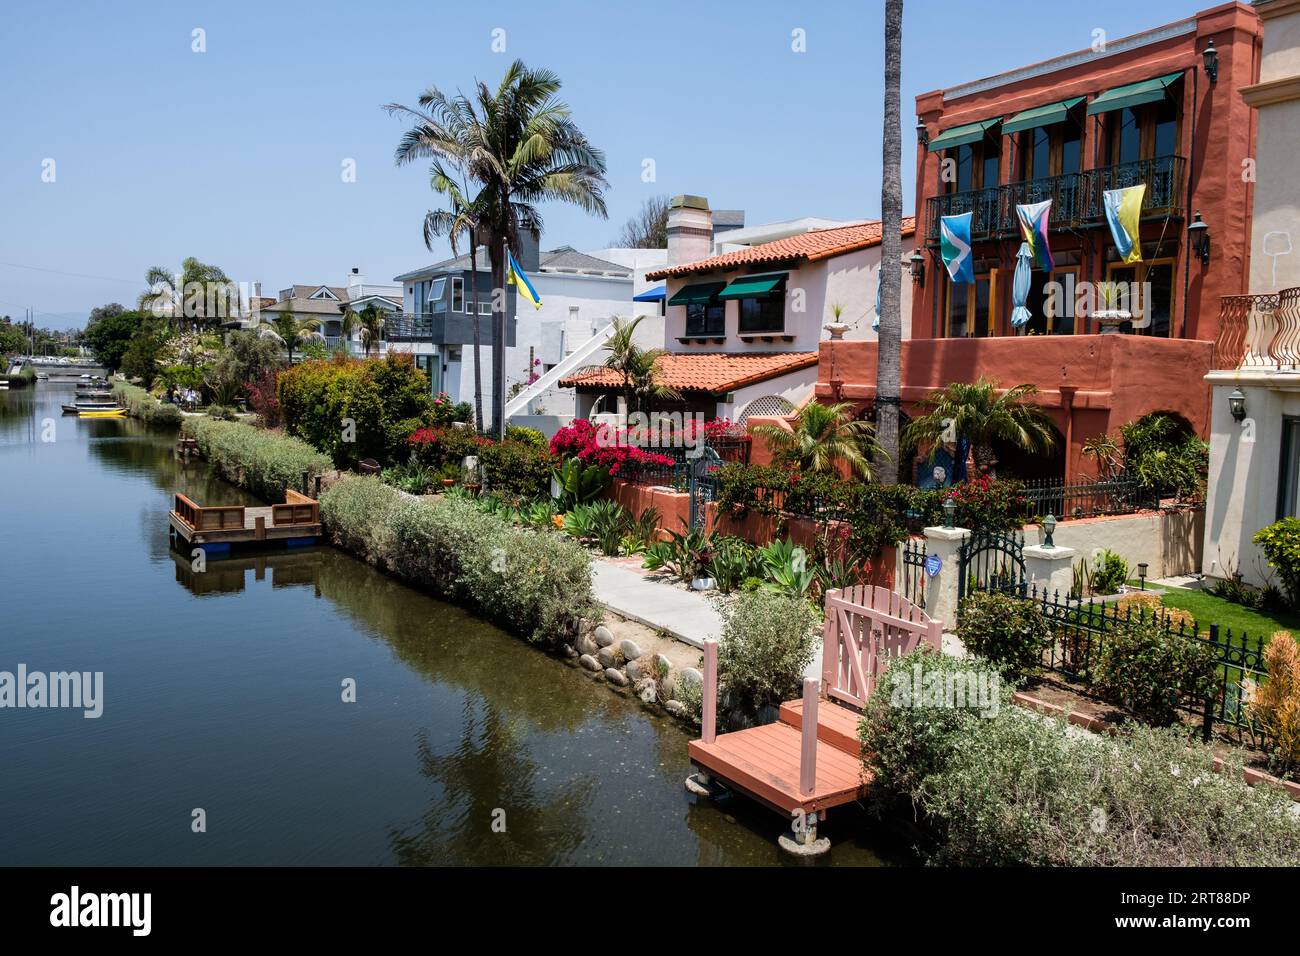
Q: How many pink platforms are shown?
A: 1